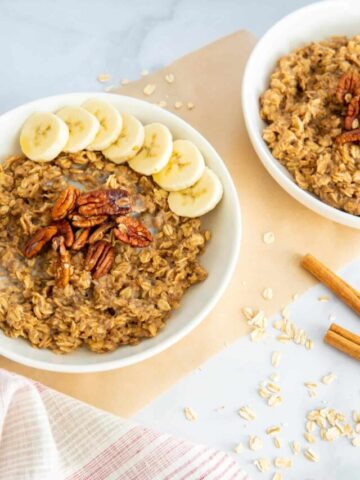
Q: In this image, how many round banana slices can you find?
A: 7